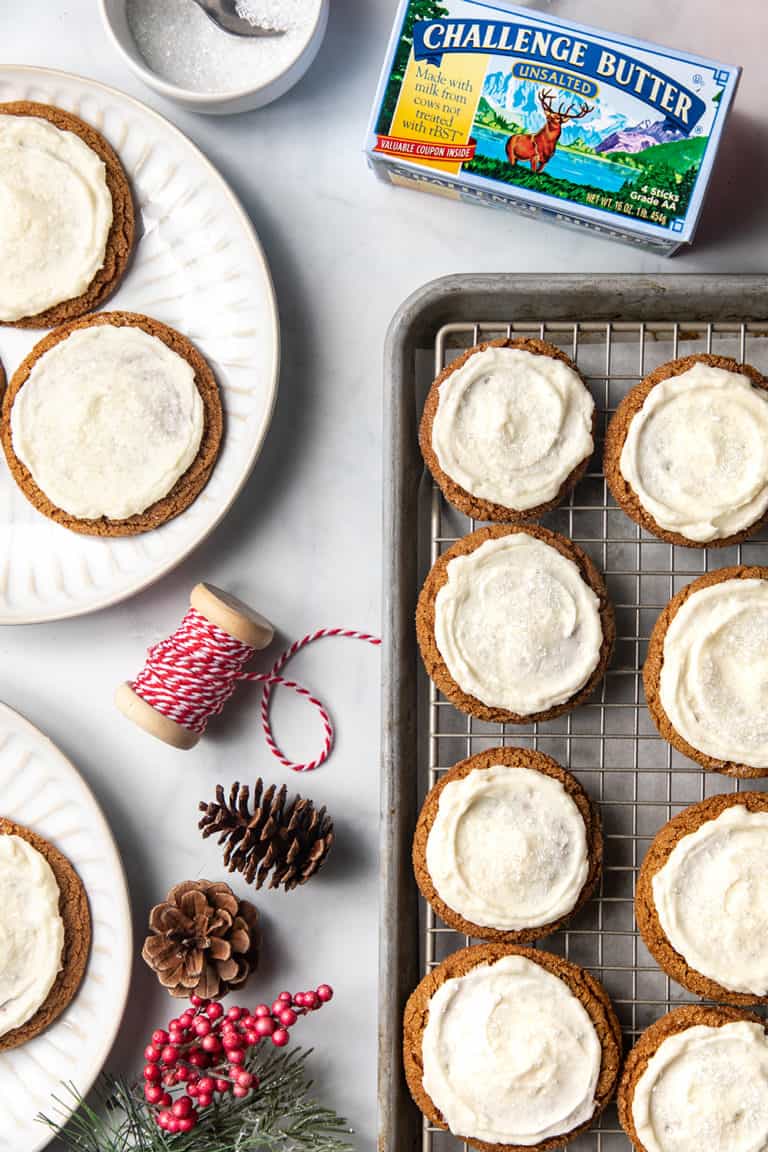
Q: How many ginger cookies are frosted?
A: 11